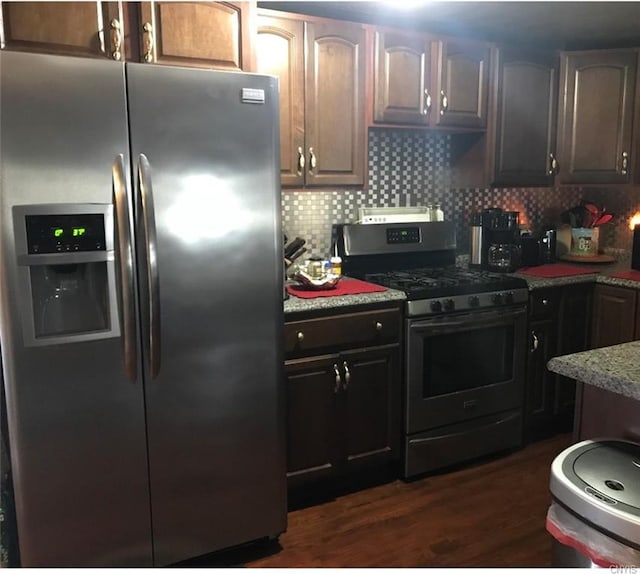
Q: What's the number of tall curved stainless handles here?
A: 2